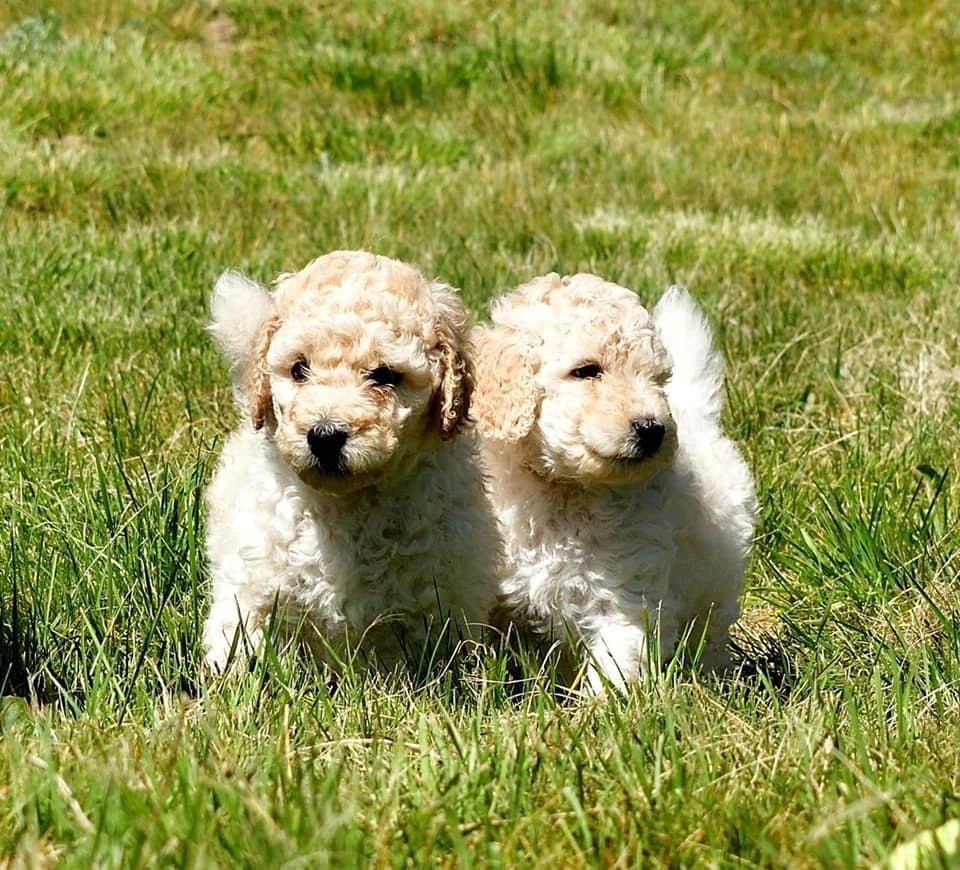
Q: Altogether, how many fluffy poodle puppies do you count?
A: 2